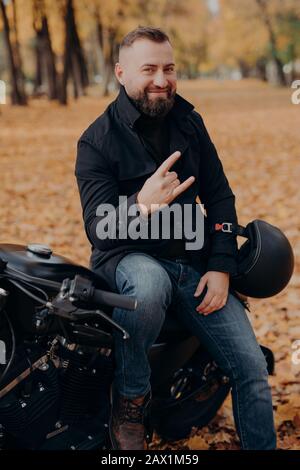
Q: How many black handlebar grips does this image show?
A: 1